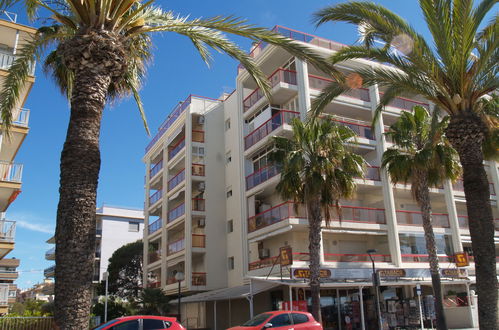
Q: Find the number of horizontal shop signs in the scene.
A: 3